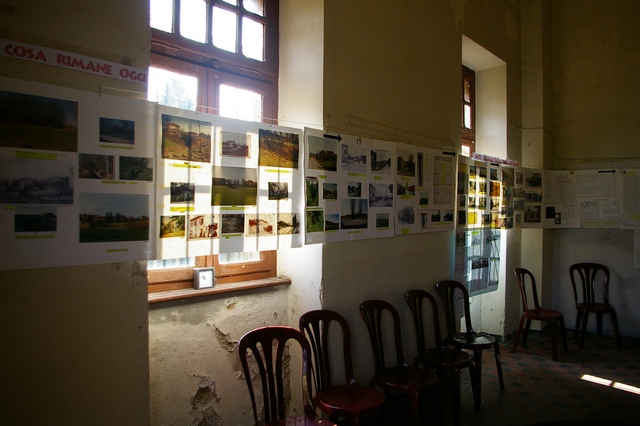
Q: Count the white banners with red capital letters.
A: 1